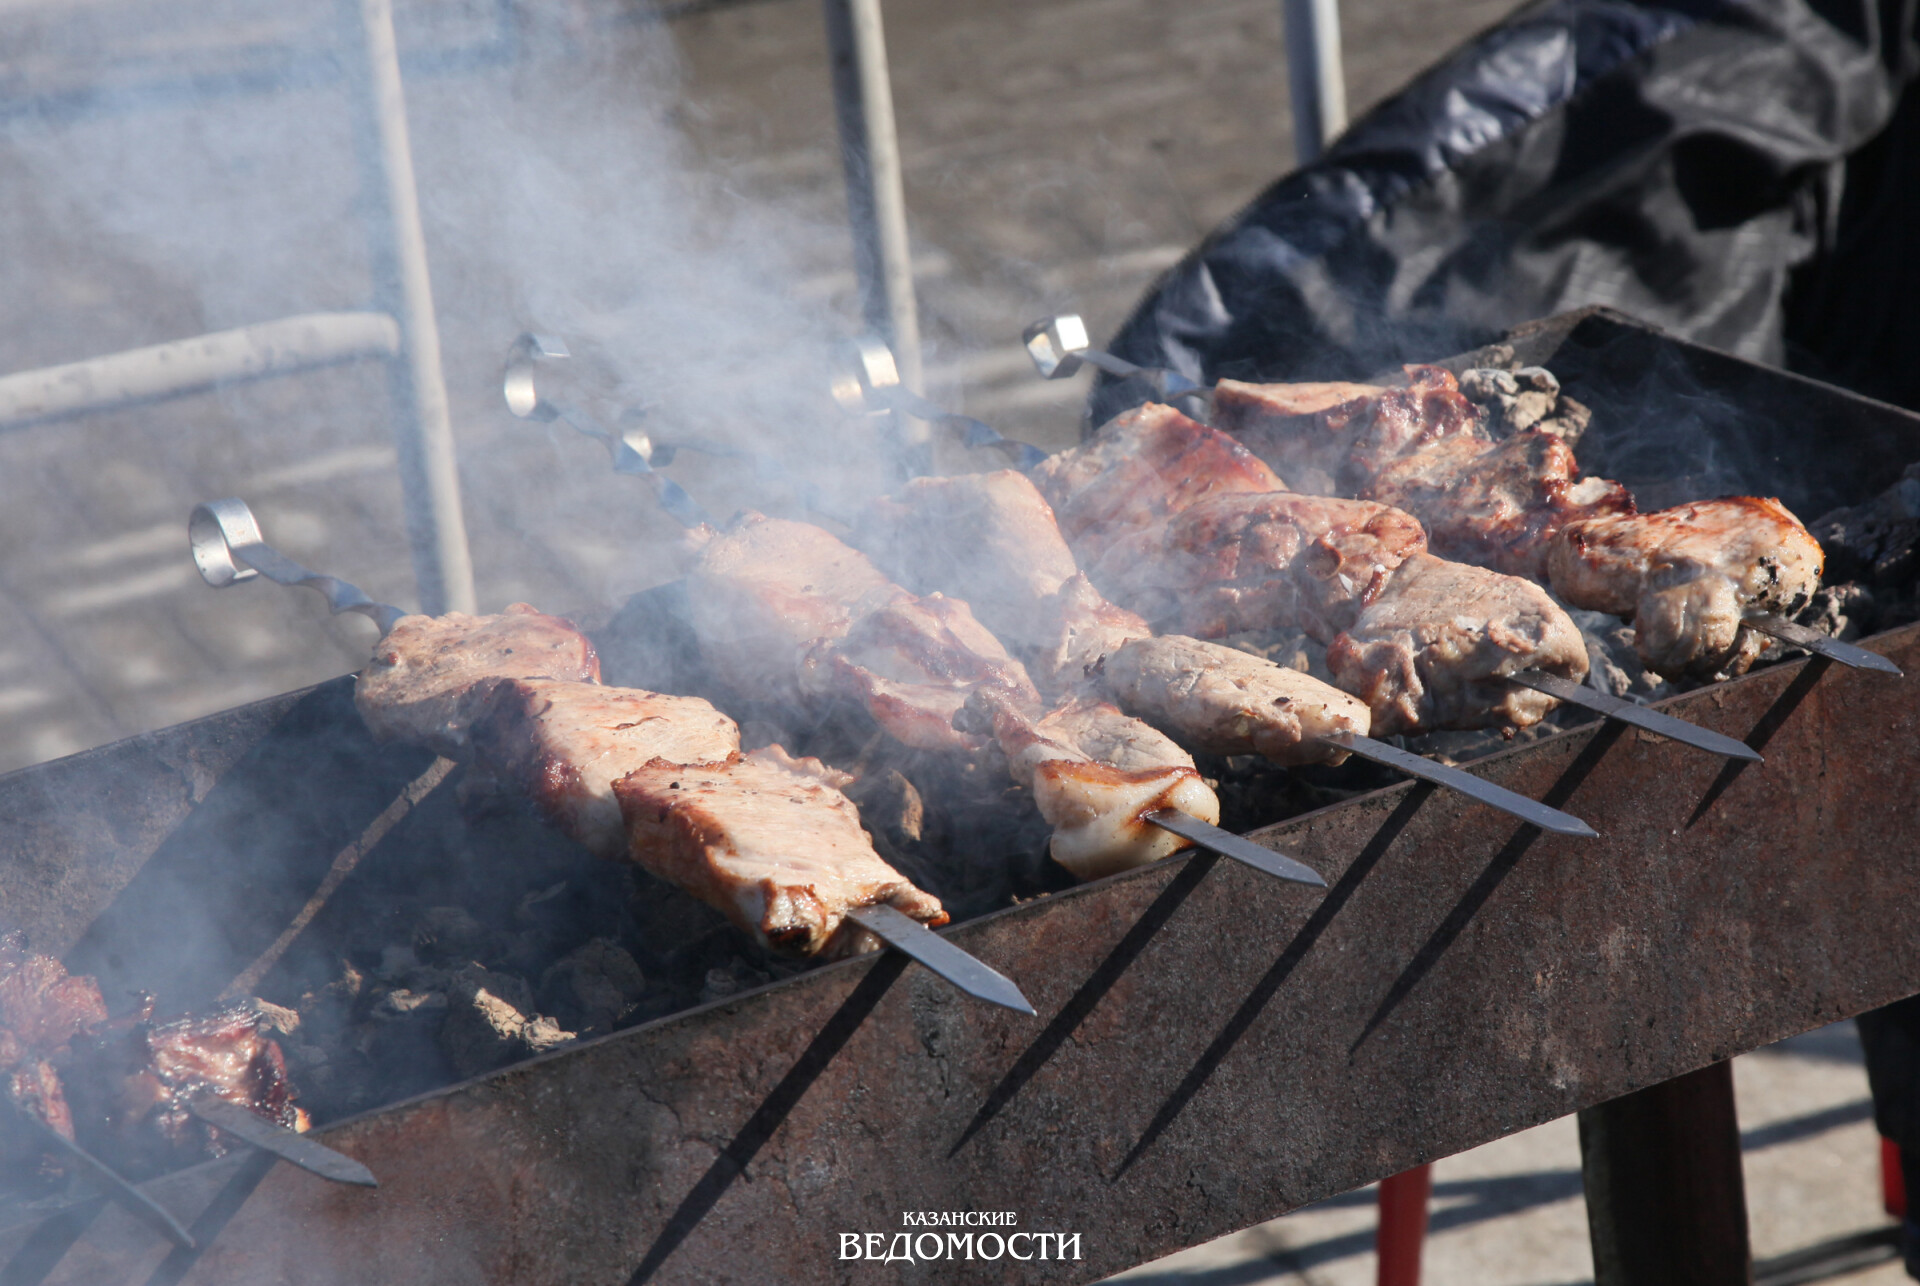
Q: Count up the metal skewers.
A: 7